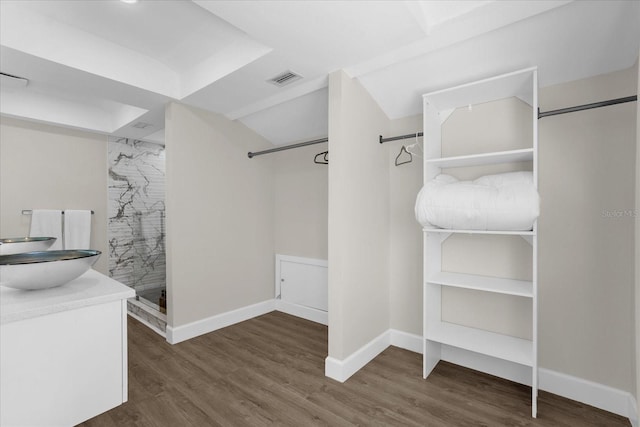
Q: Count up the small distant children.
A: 0